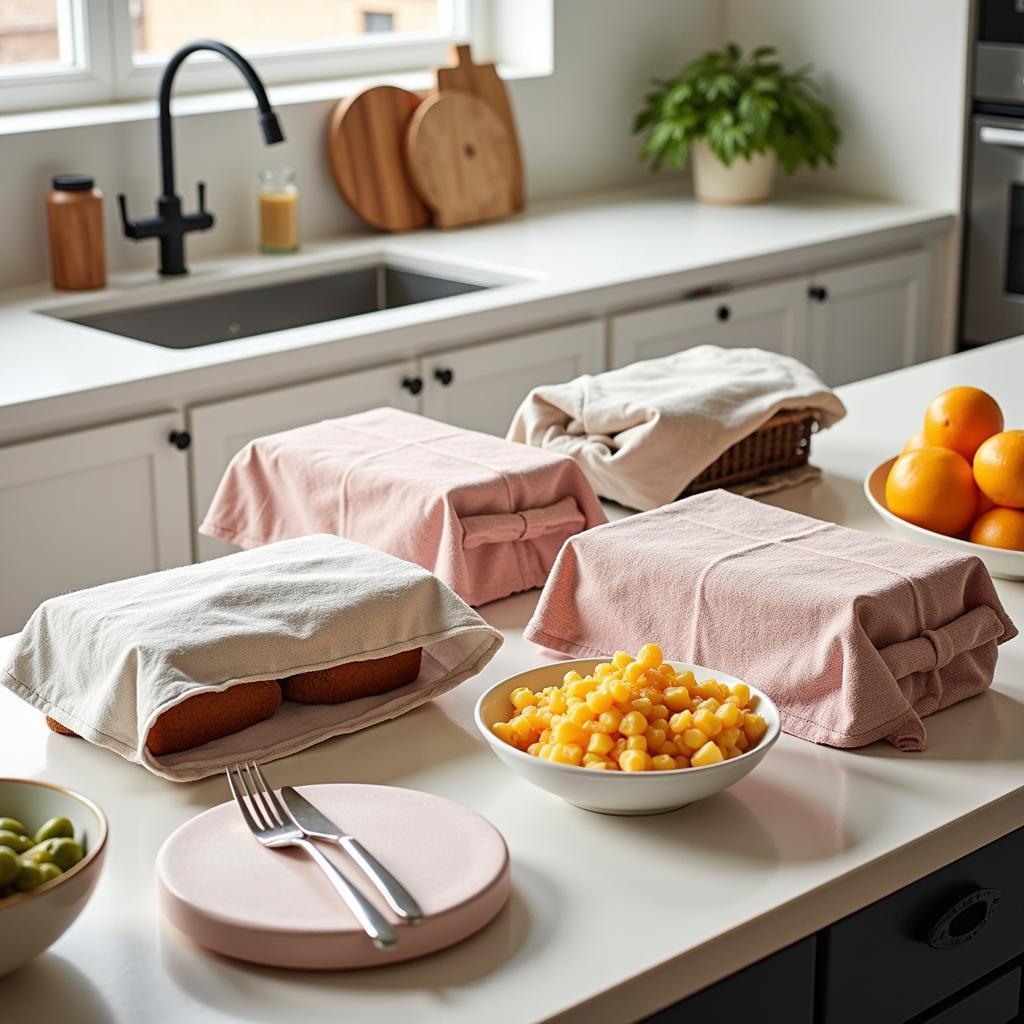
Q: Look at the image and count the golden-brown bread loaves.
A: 2